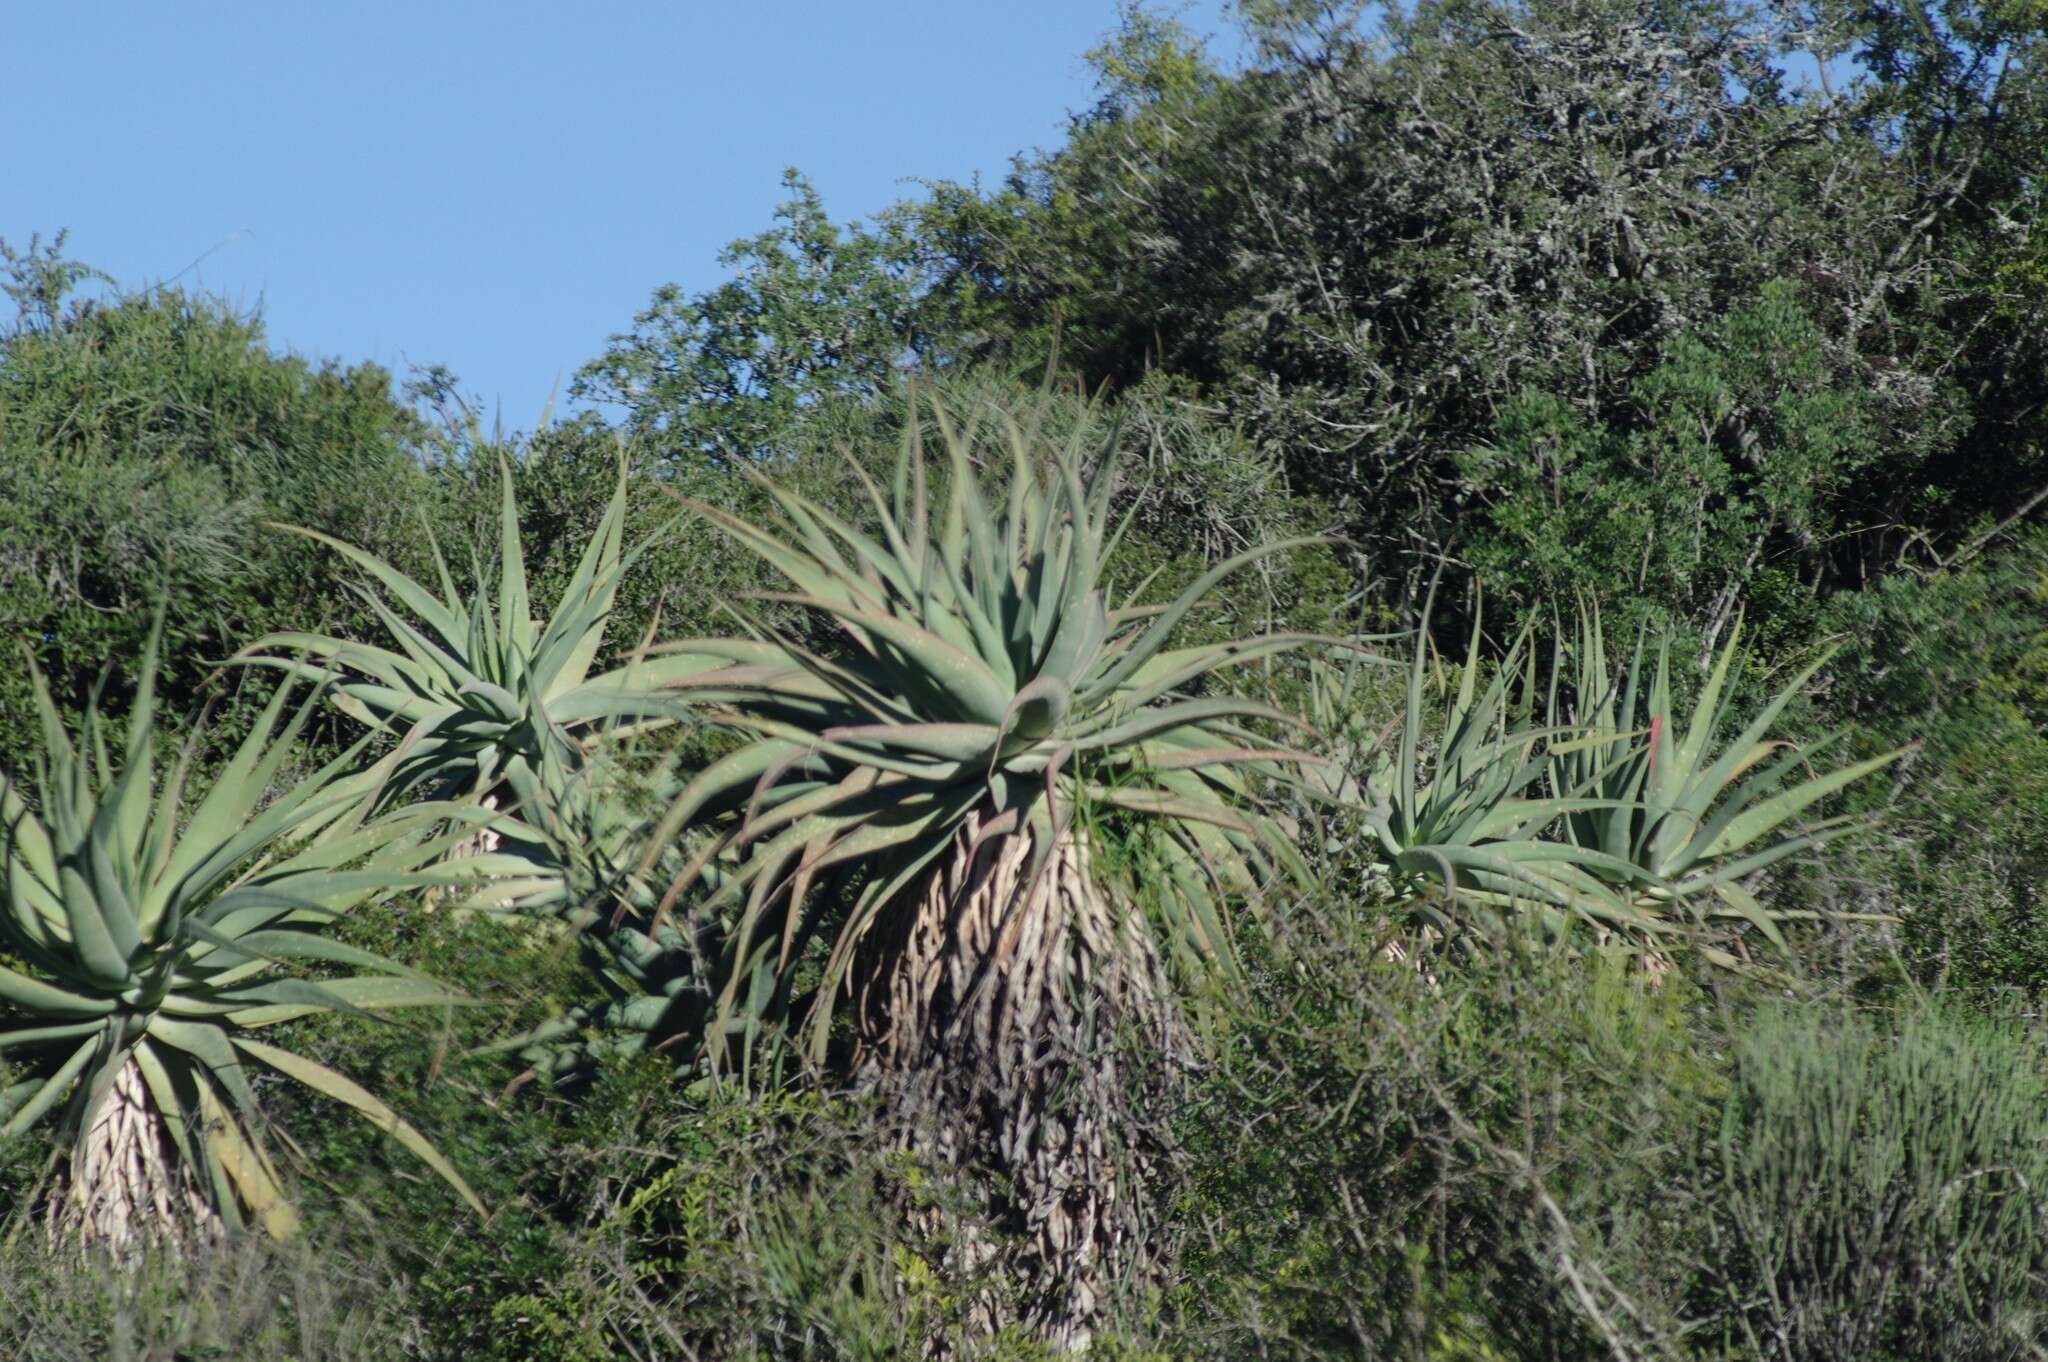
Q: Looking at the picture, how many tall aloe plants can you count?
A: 5